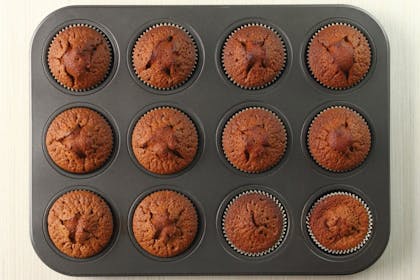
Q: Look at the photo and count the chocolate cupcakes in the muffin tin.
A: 12